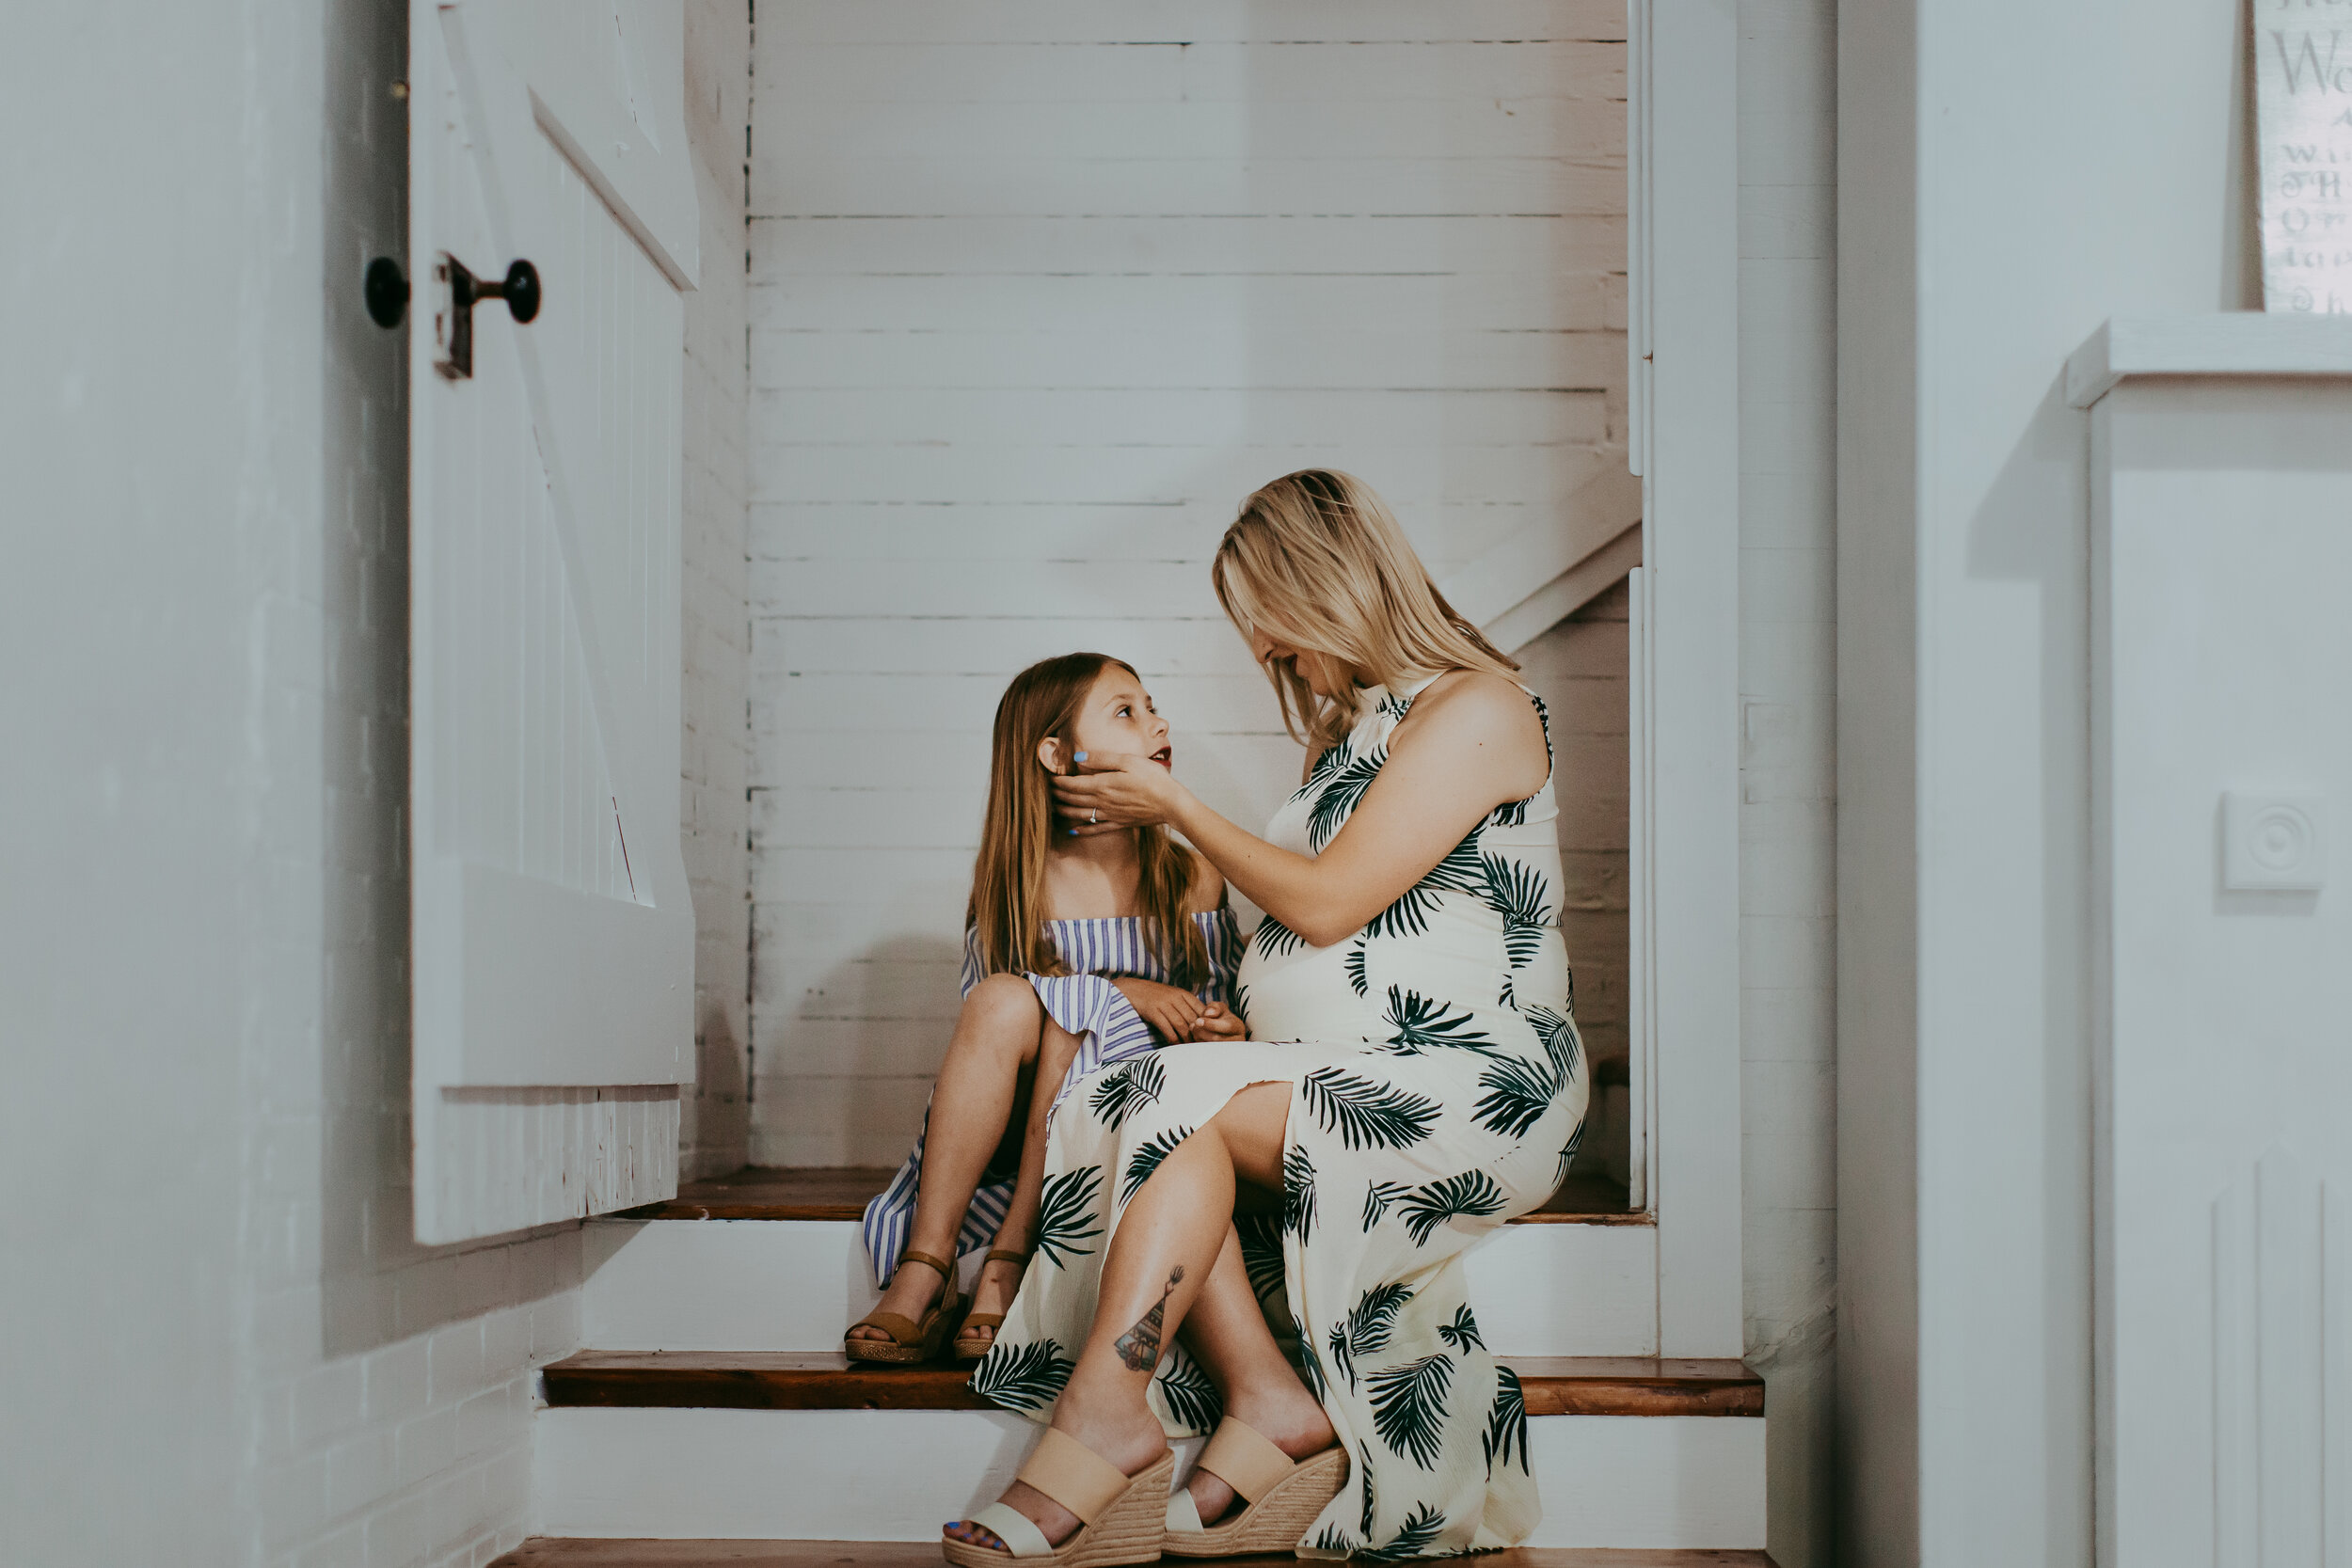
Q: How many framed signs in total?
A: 1